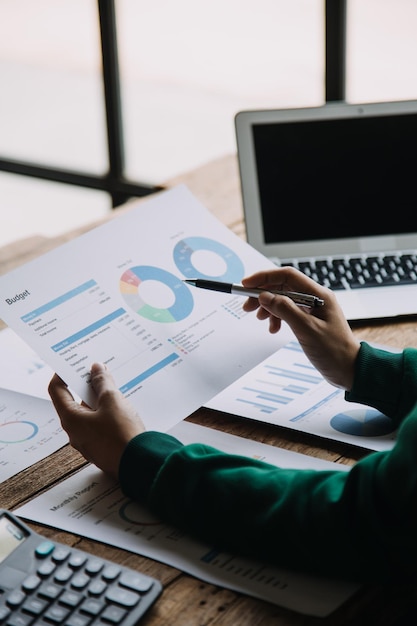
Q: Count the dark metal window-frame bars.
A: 3